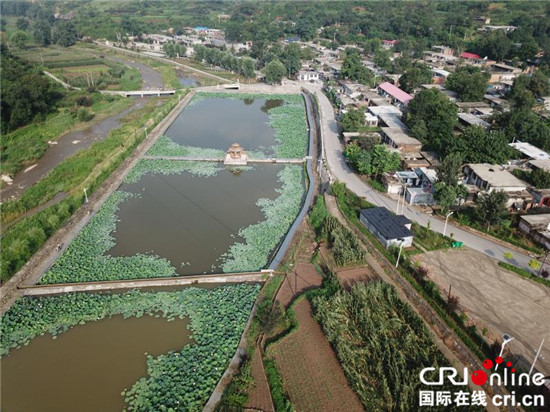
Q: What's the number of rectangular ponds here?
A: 3